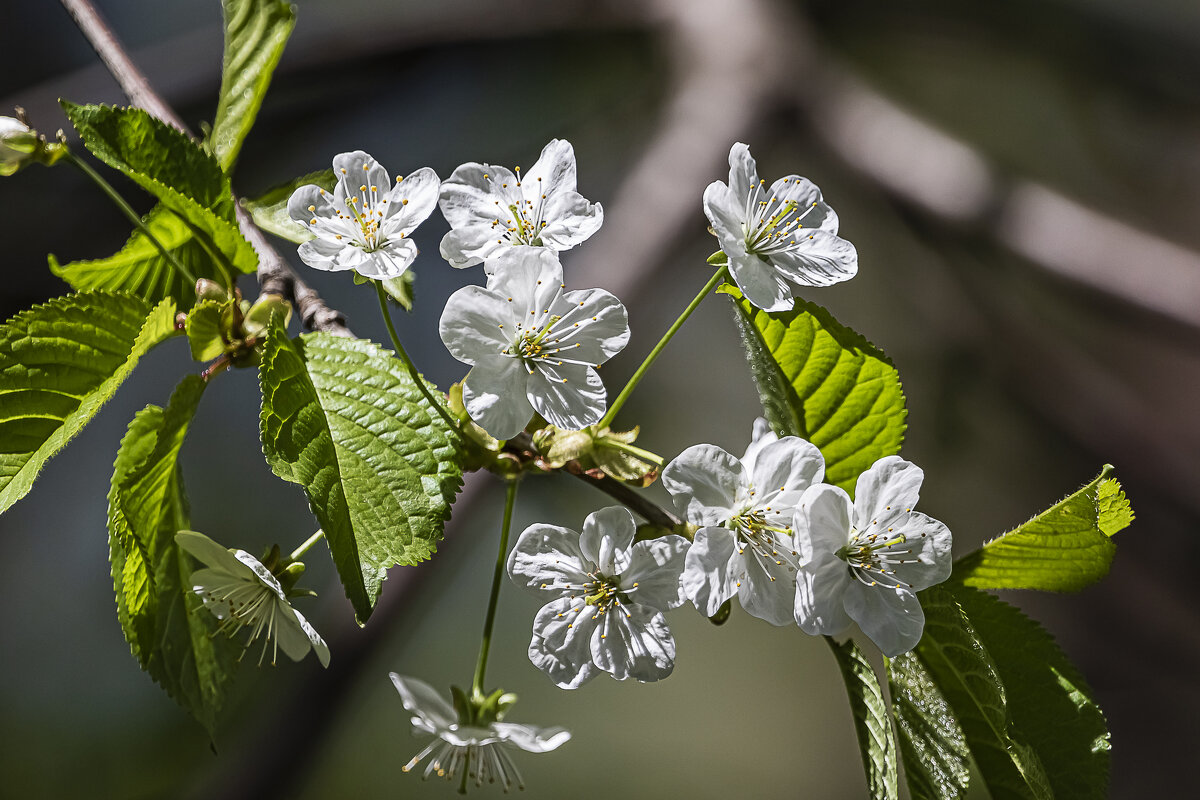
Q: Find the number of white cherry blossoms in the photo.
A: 9